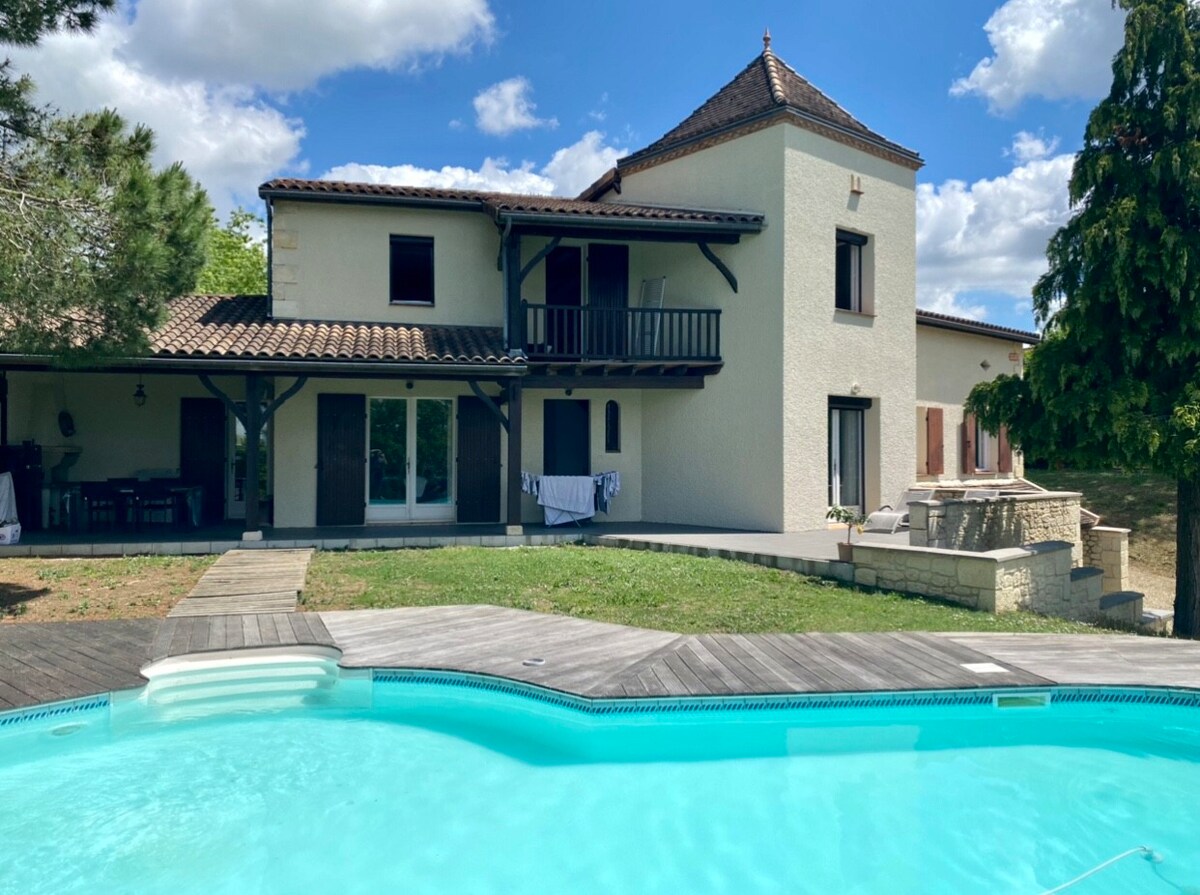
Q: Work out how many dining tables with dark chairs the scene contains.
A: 1